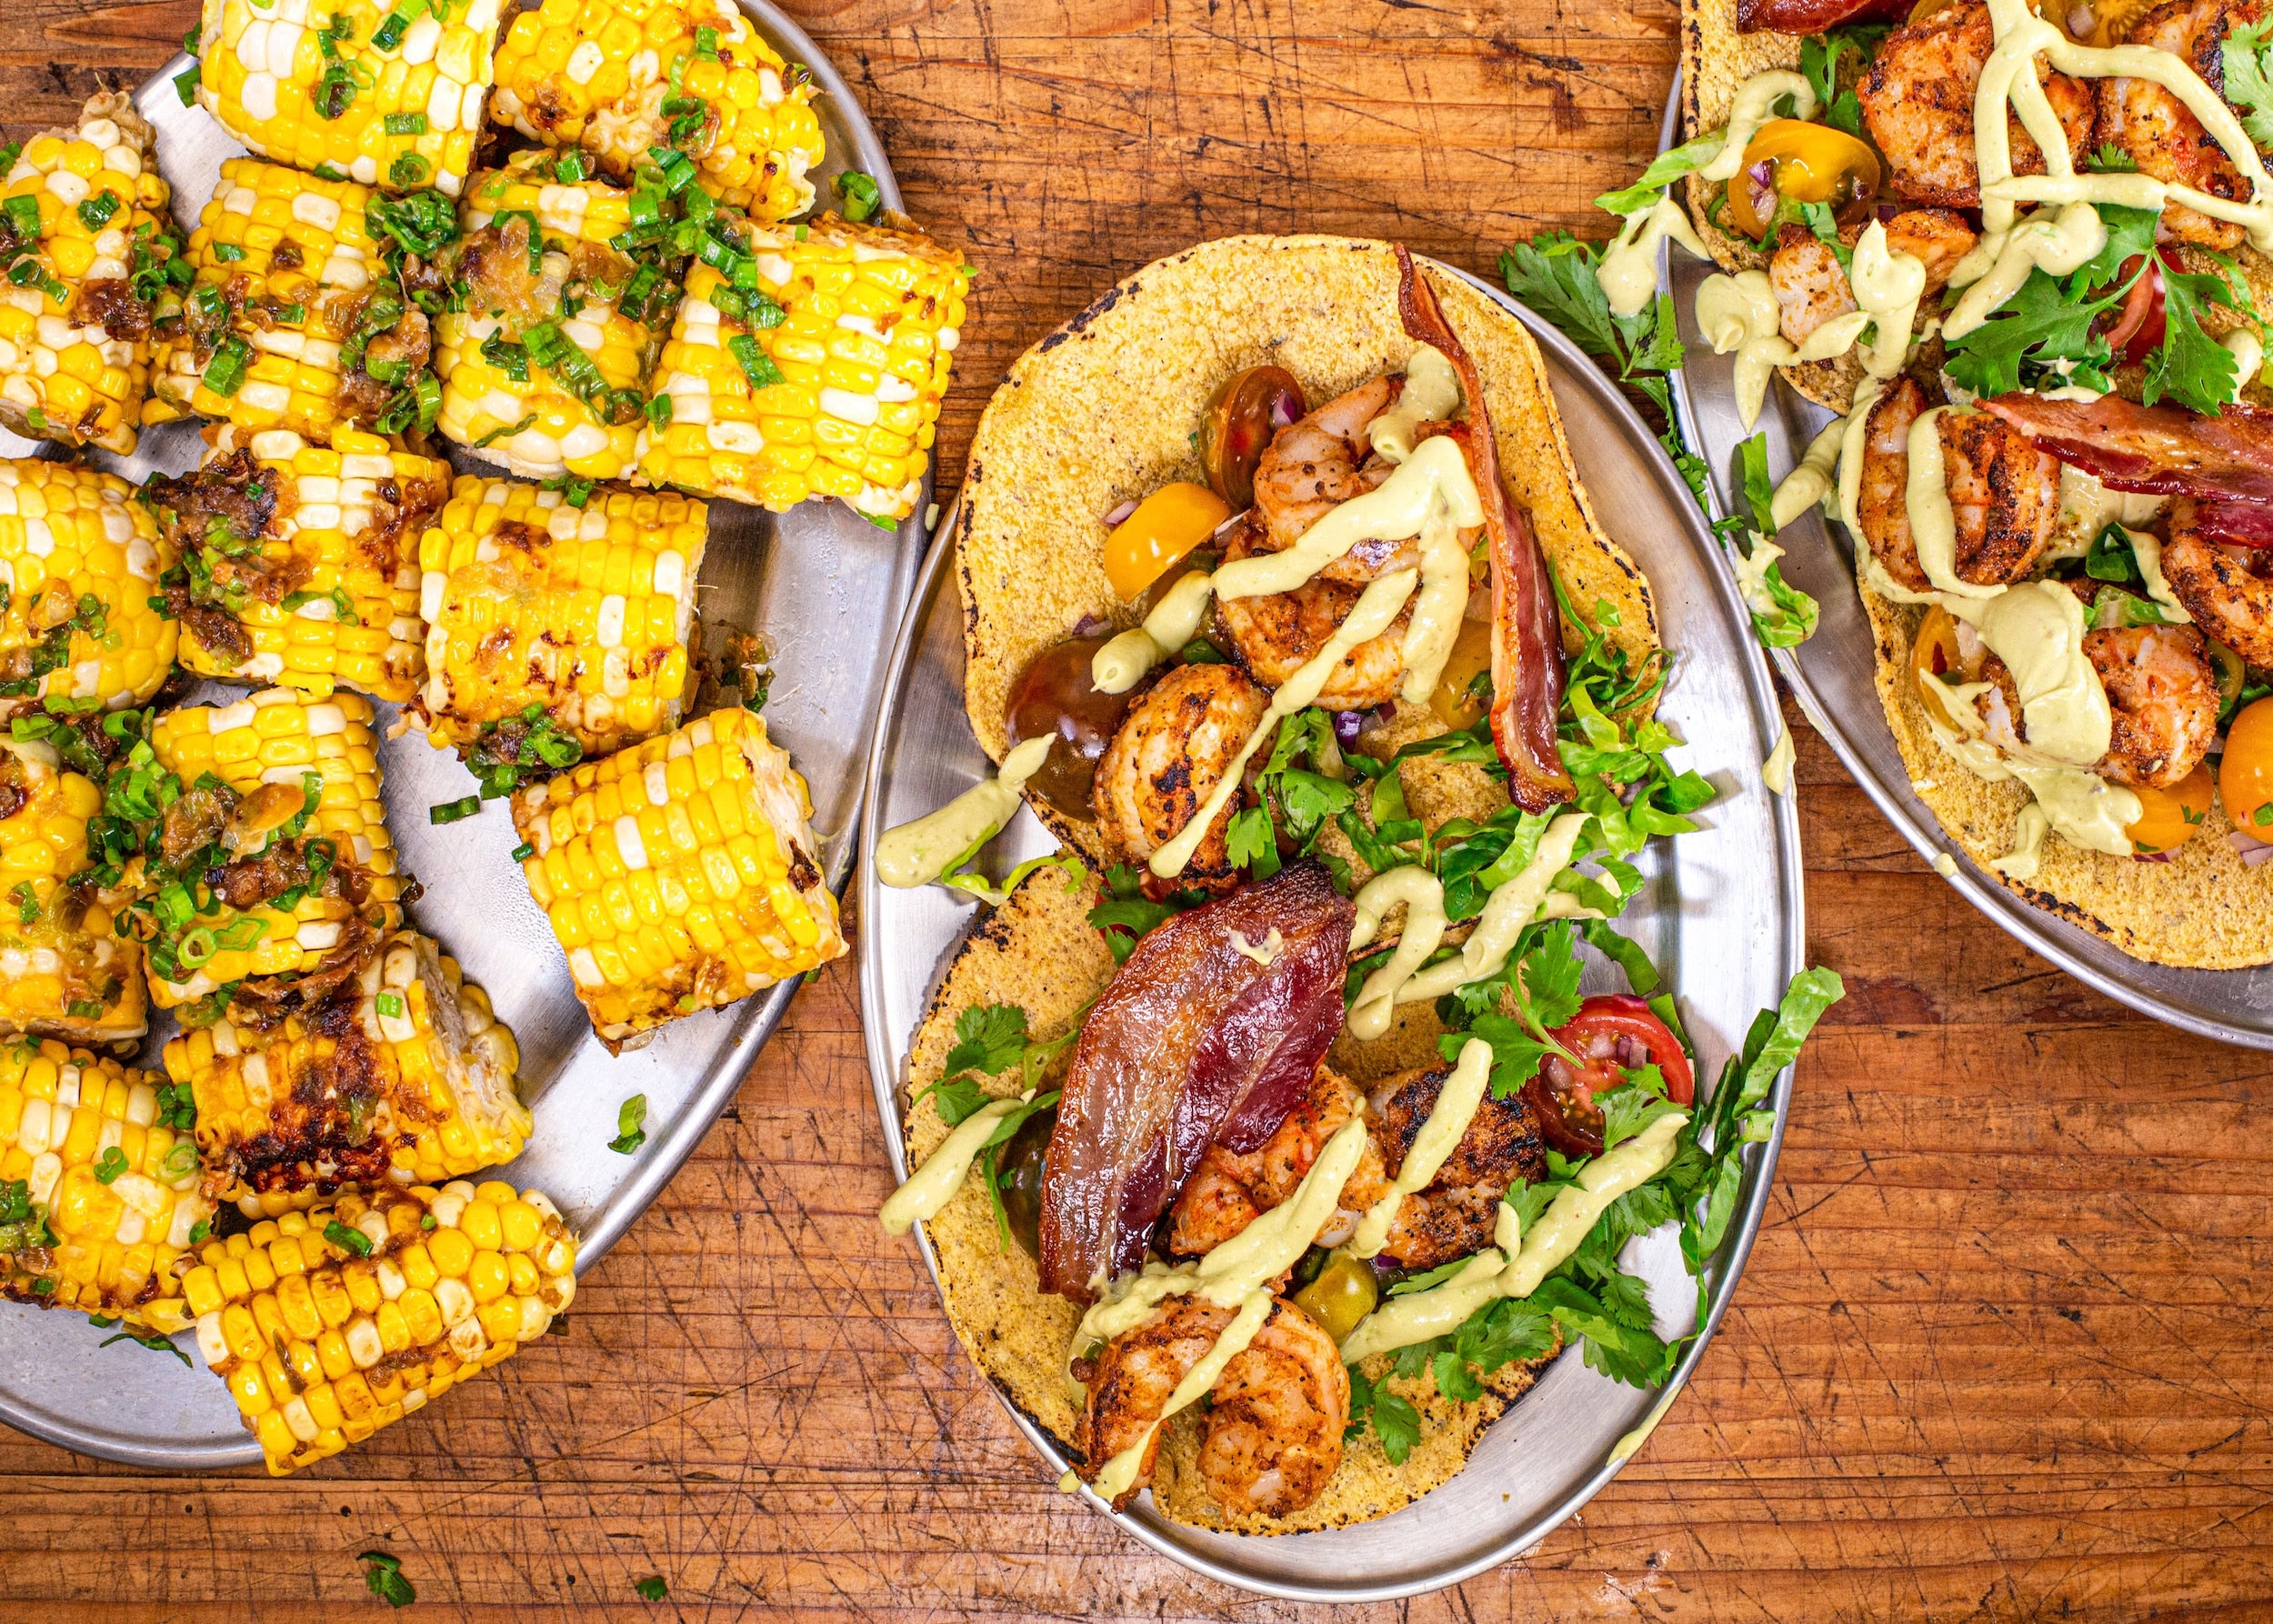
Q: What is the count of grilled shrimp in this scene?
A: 12